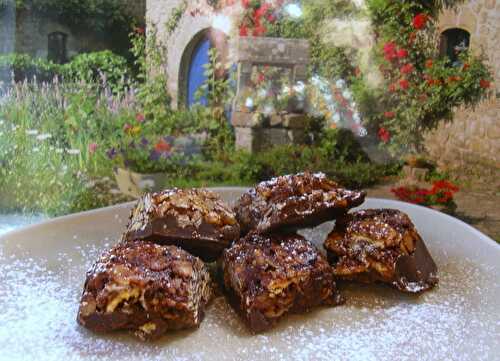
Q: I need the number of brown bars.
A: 5